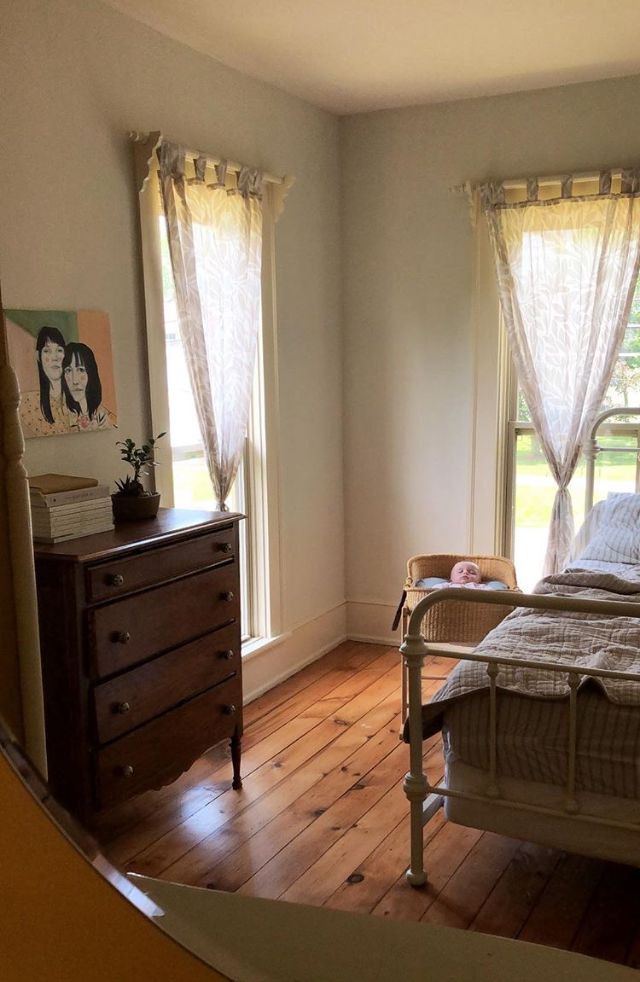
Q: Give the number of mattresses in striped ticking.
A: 1